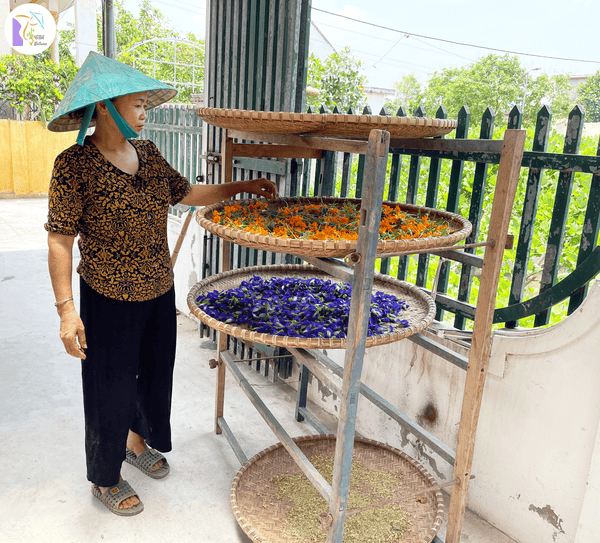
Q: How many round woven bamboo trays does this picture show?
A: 4